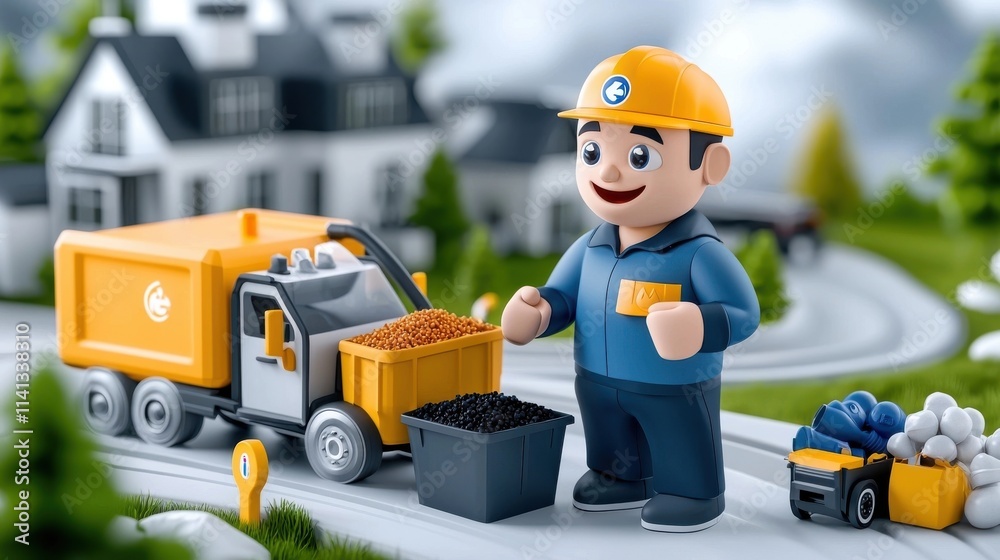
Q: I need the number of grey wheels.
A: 3